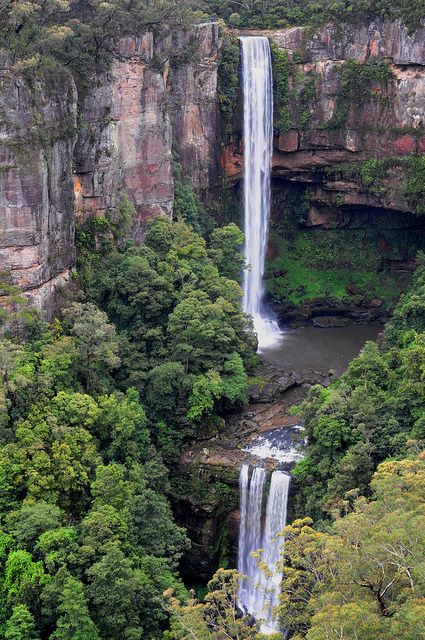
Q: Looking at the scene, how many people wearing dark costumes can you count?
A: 0